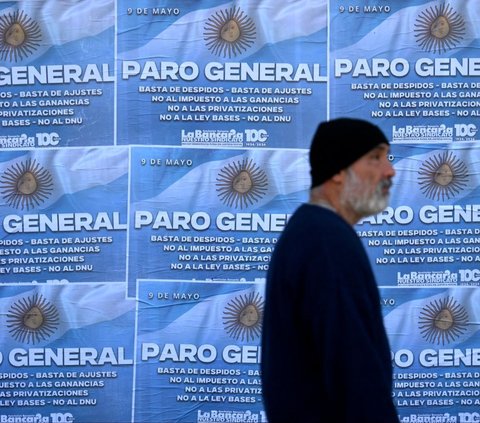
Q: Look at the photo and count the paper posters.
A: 9